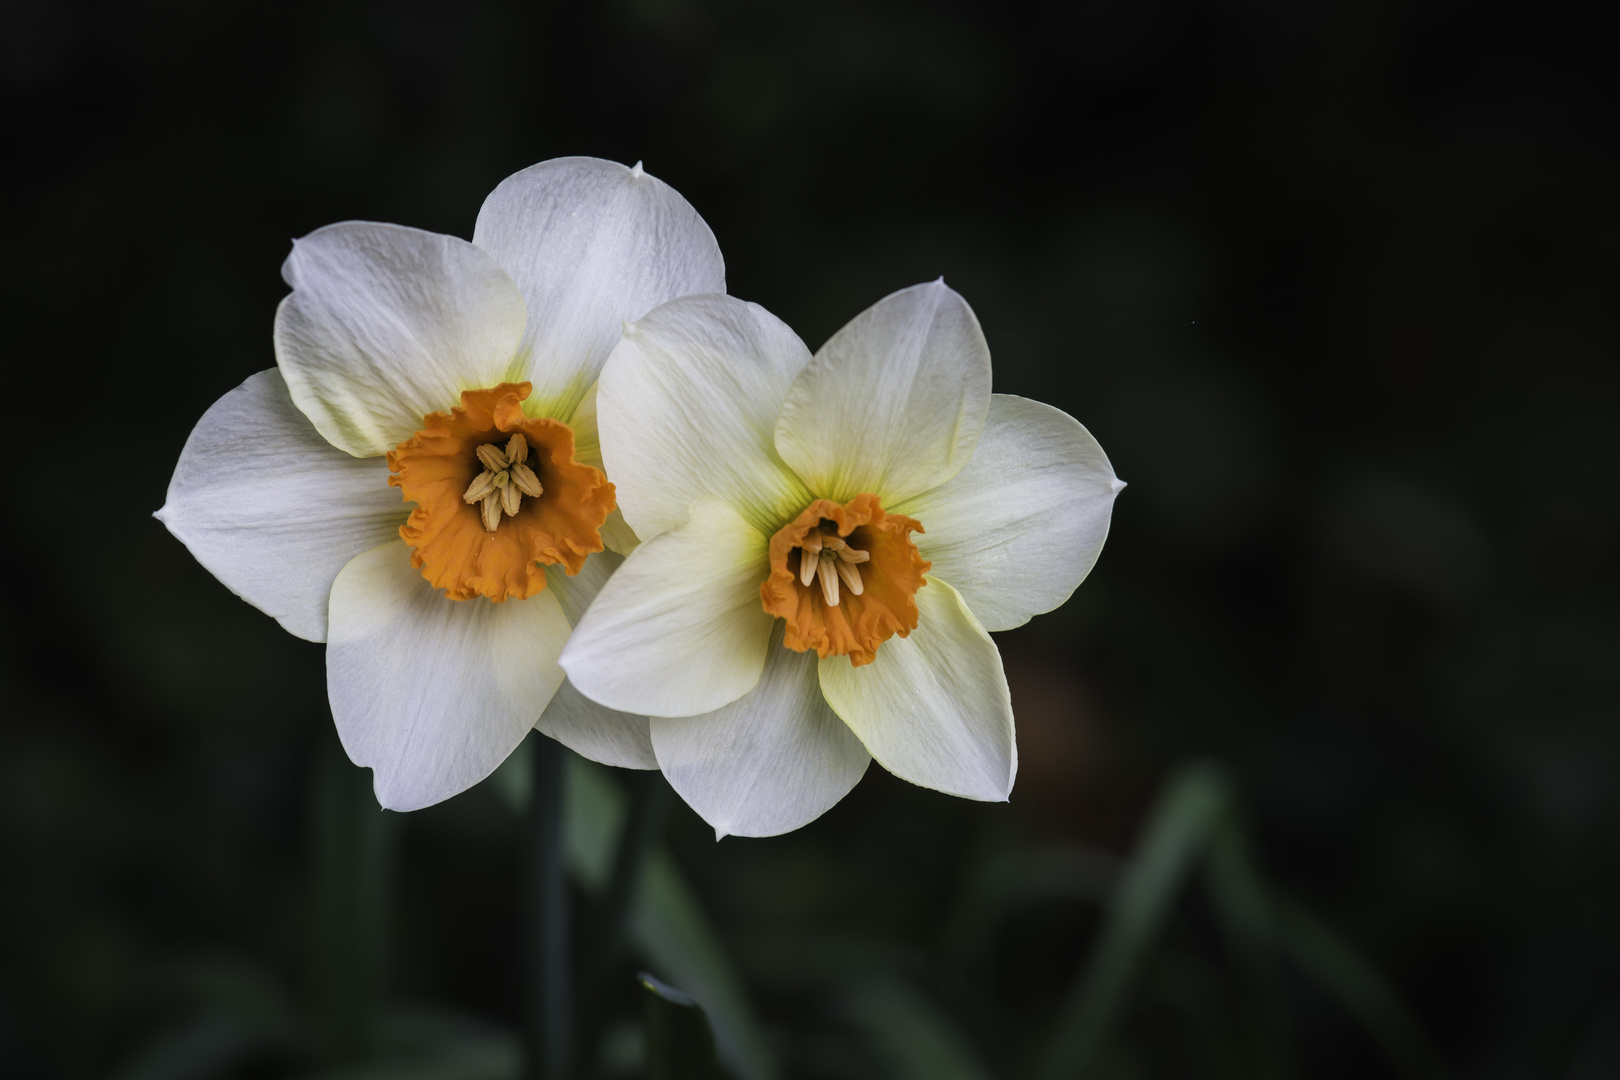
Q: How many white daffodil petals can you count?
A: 12